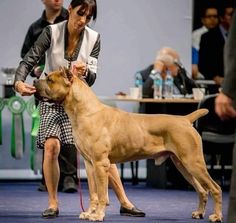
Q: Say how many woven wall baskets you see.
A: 0